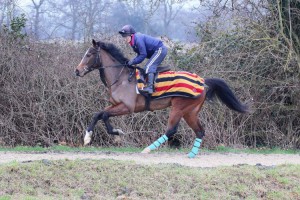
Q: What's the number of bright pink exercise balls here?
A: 0